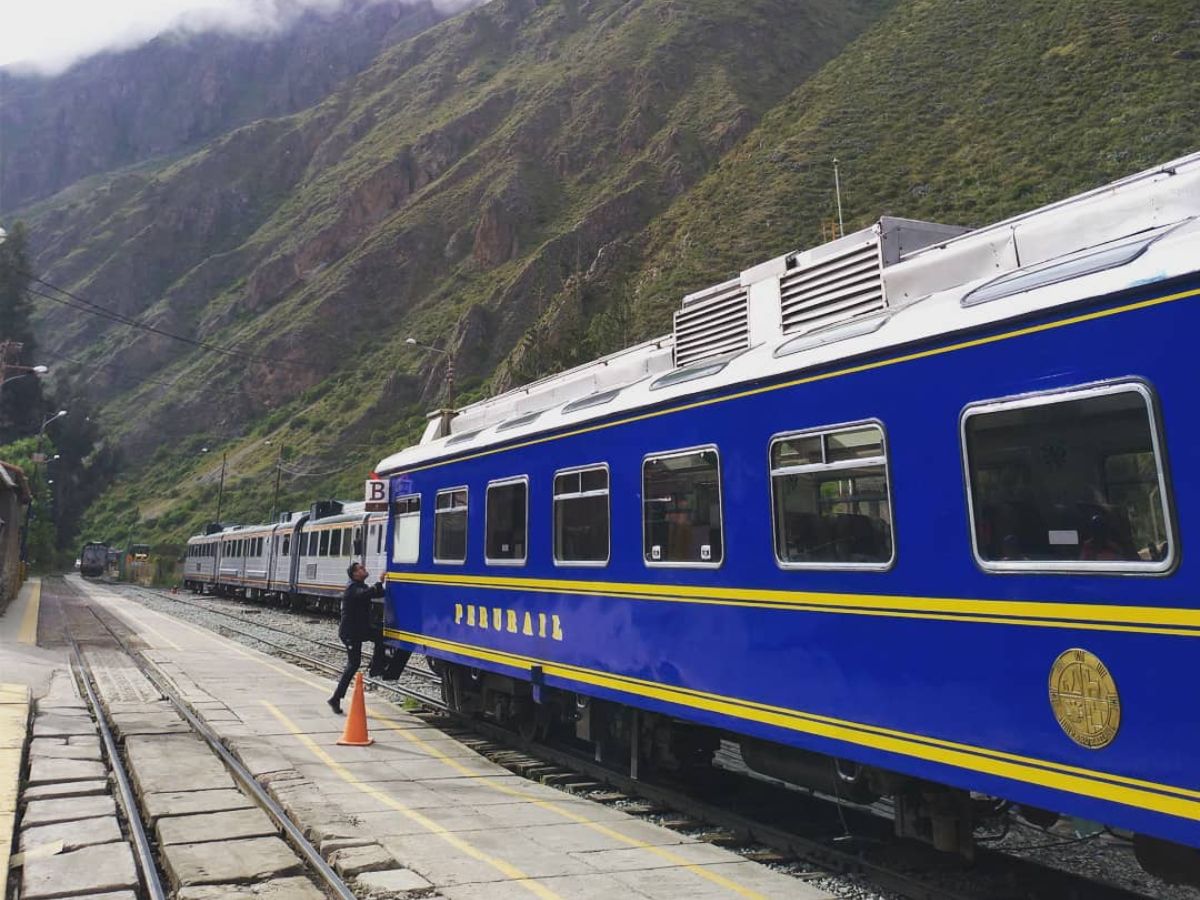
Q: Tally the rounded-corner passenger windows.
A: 7